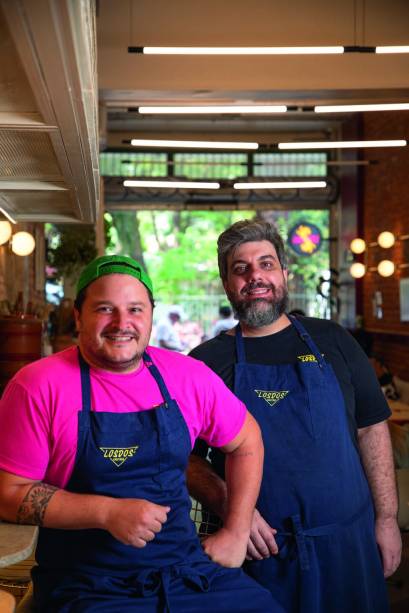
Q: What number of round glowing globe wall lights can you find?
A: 6